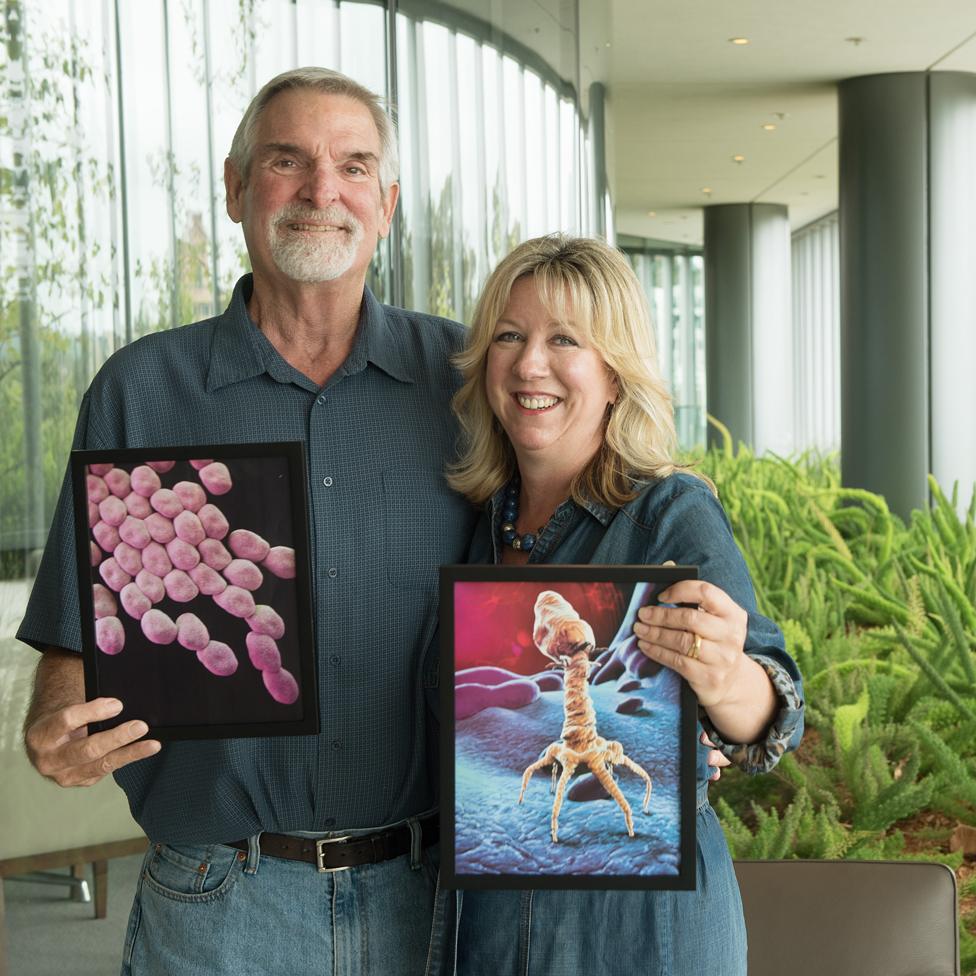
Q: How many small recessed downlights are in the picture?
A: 5